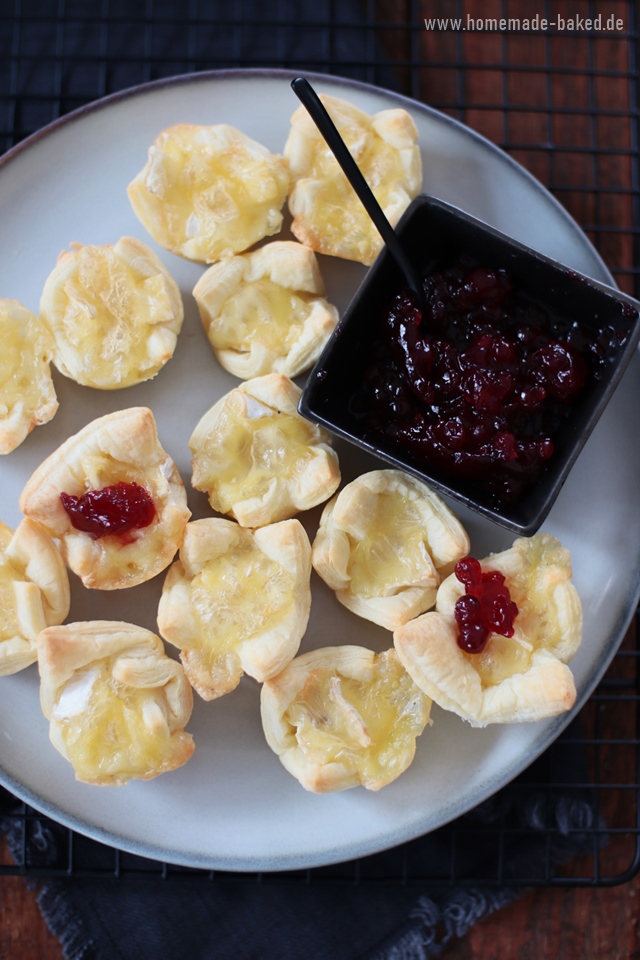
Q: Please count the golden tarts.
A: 13